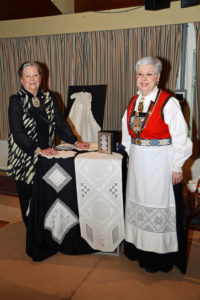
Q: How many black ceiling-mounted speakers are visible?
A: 2